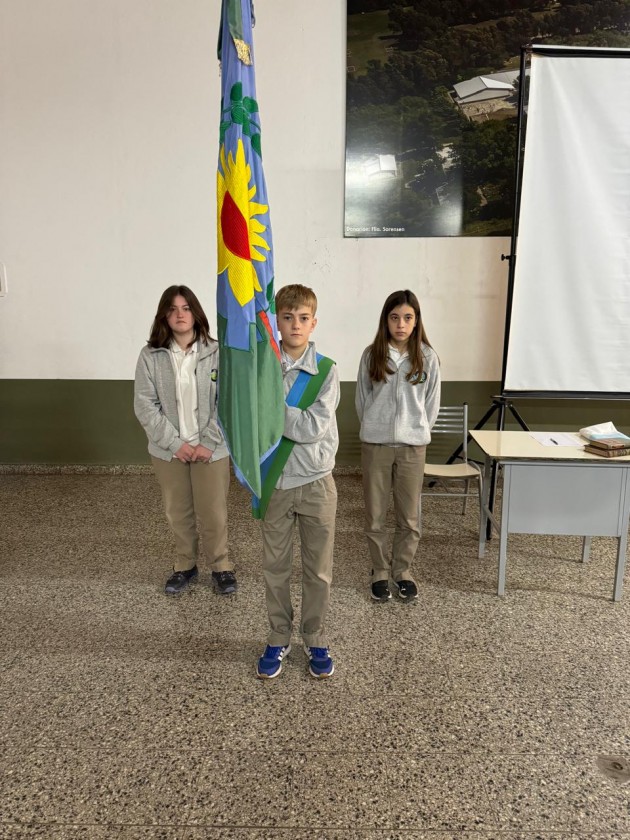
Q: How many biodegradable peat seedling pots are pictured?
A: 0